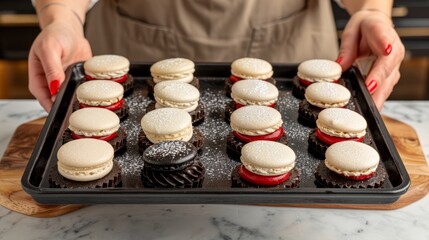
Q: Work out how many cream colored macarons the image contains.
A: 15